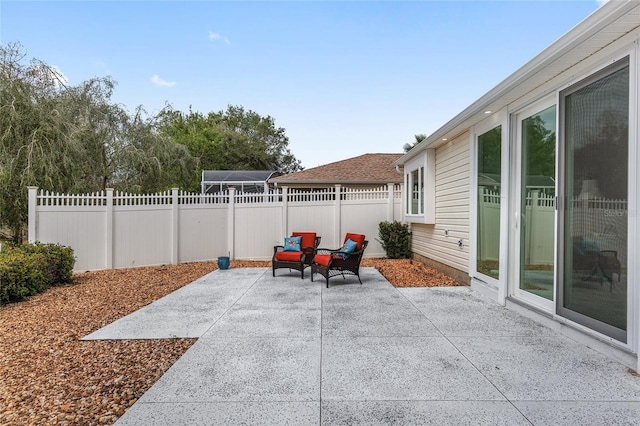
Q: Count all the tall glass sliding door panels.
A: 3